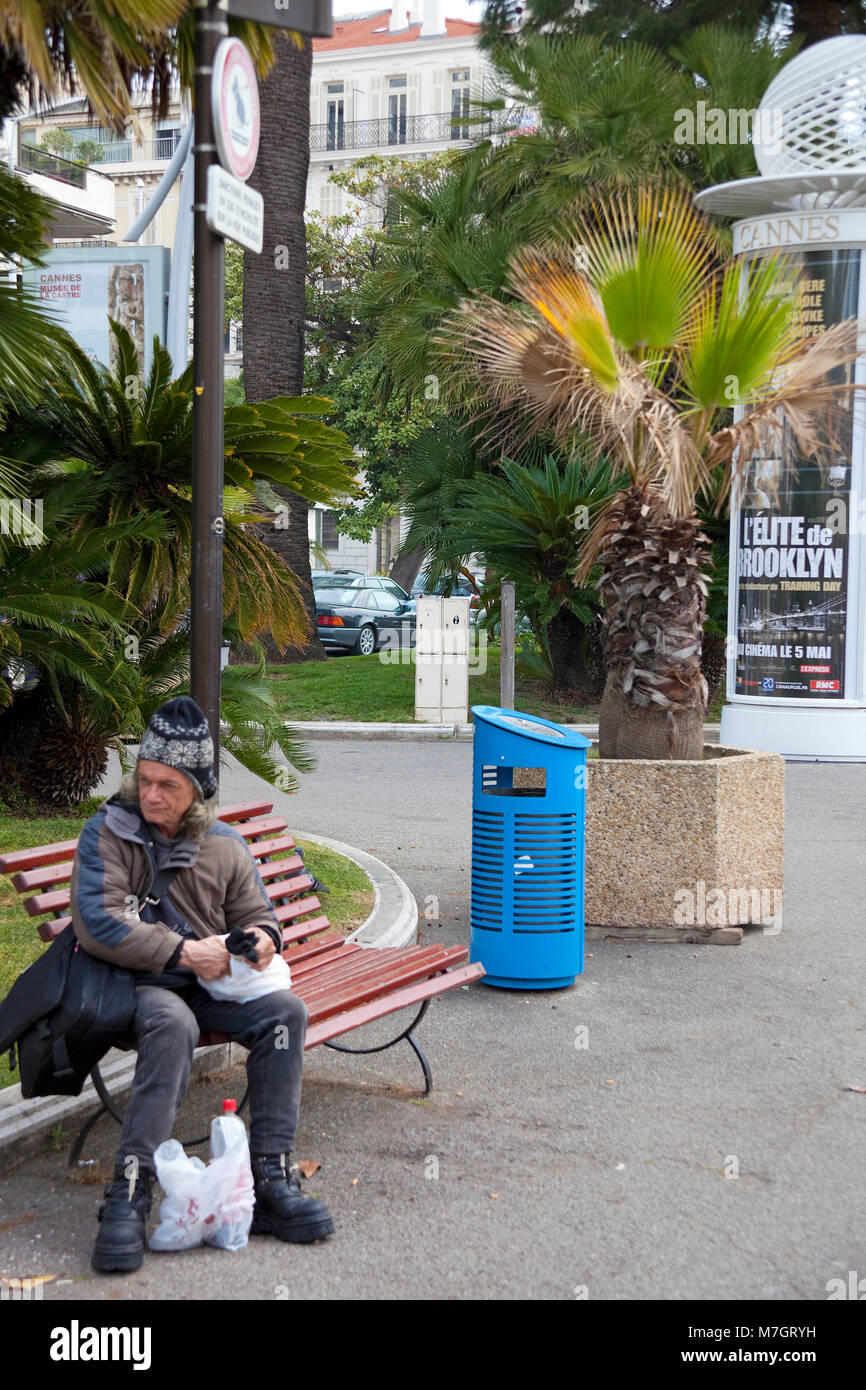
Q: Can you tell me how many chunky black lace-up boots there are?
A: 2